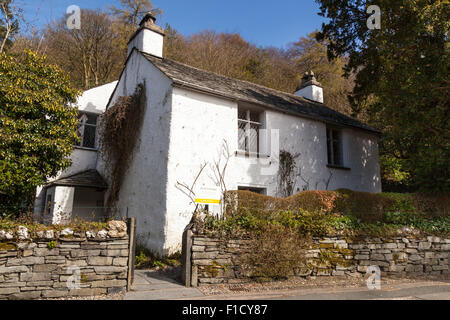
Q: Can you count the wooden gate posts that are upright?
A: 2